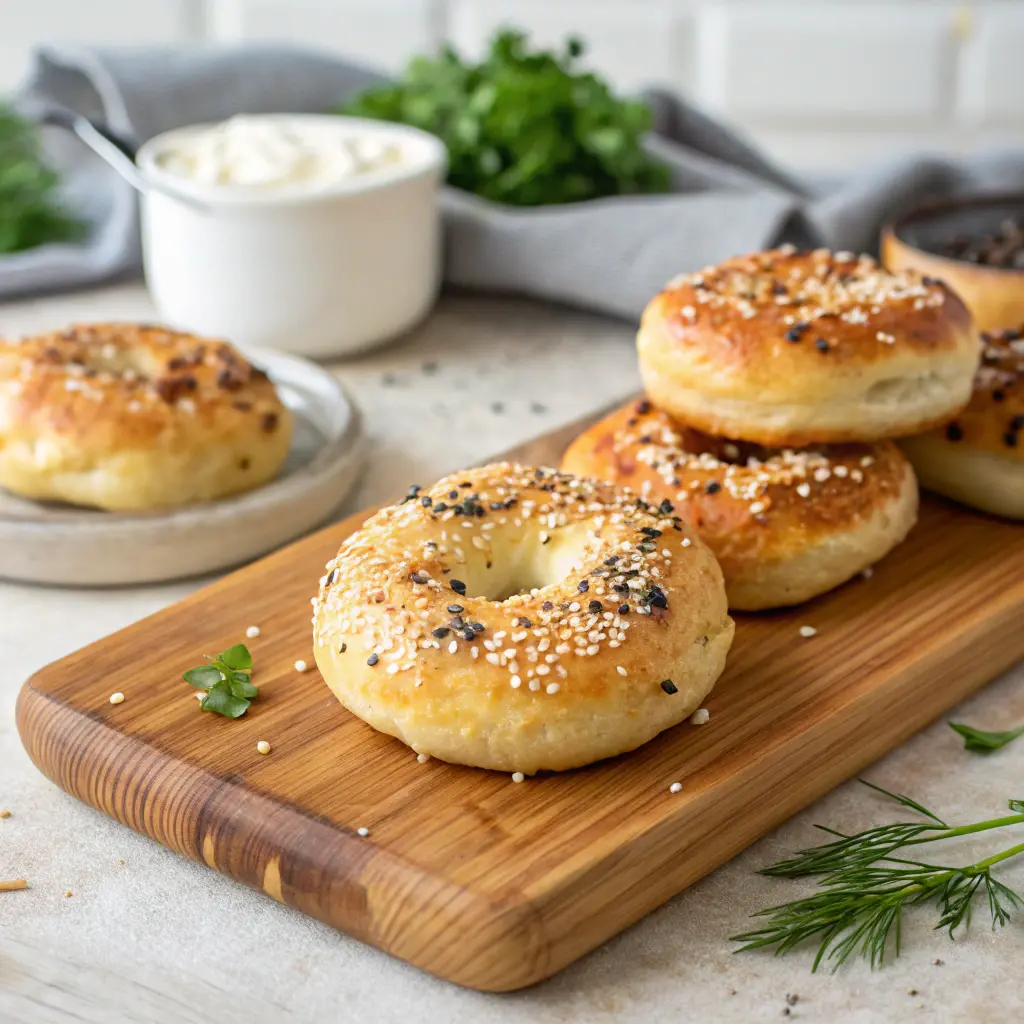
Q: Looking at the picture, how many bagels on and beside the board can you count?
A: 5